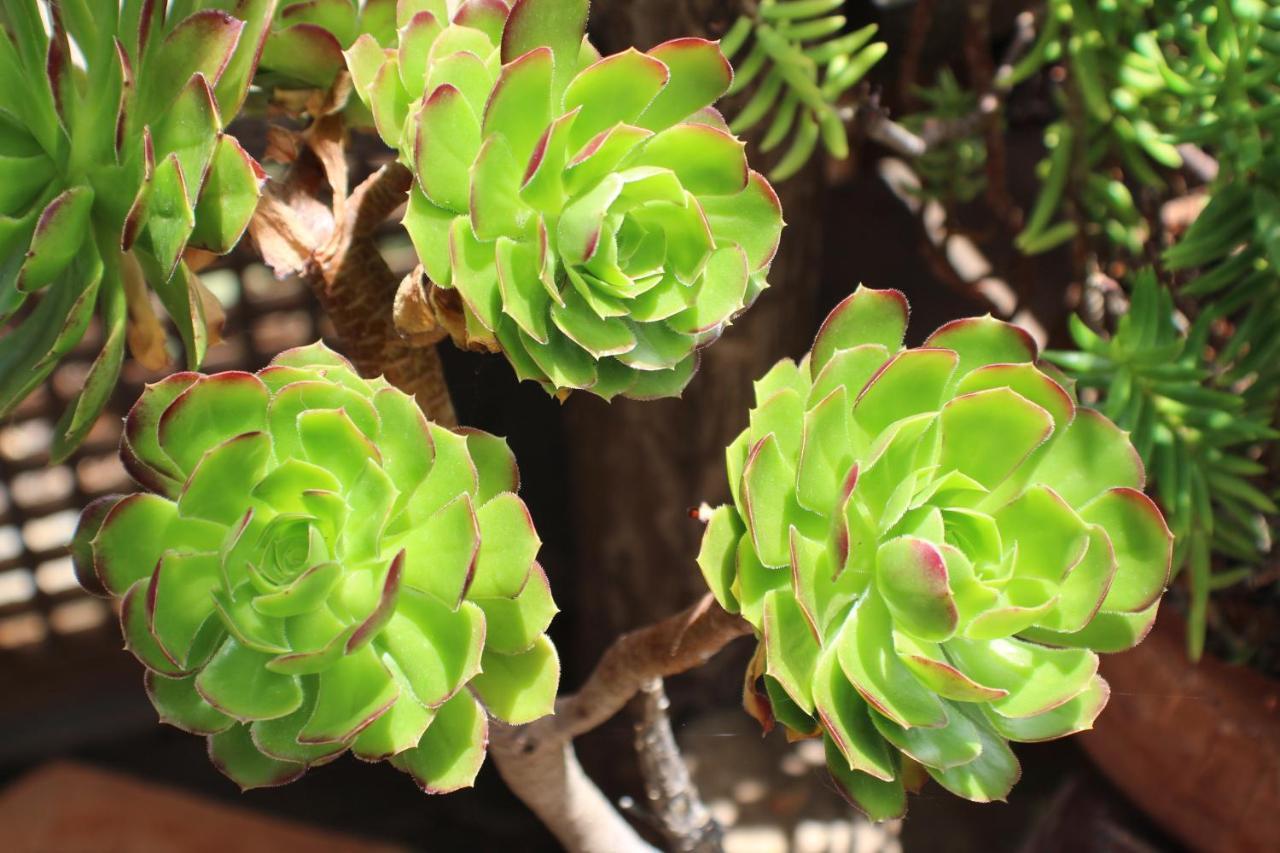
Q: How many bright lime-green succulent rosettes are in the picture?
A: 3